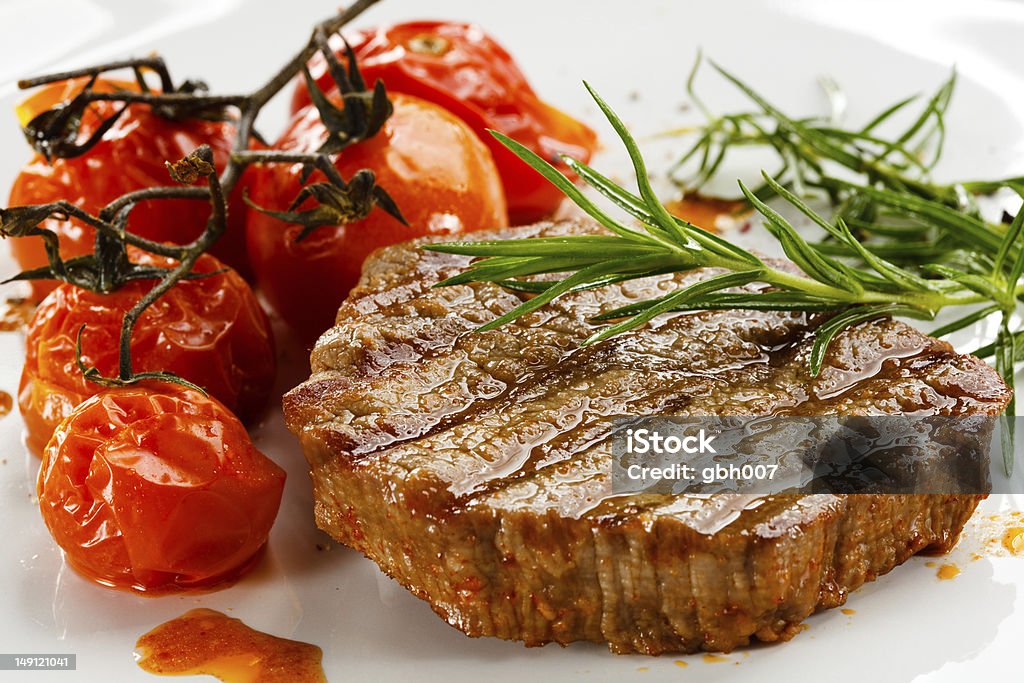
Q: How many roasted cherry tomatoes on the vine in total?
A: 5